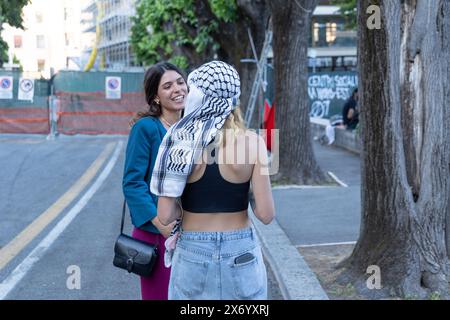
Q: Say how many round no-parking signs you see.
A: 2